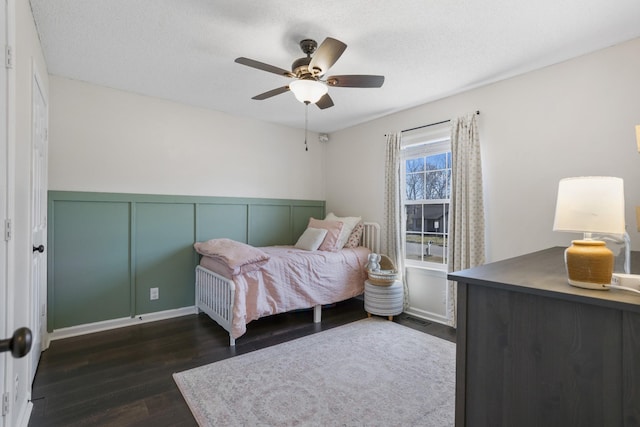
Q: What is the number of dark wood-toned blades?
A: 5